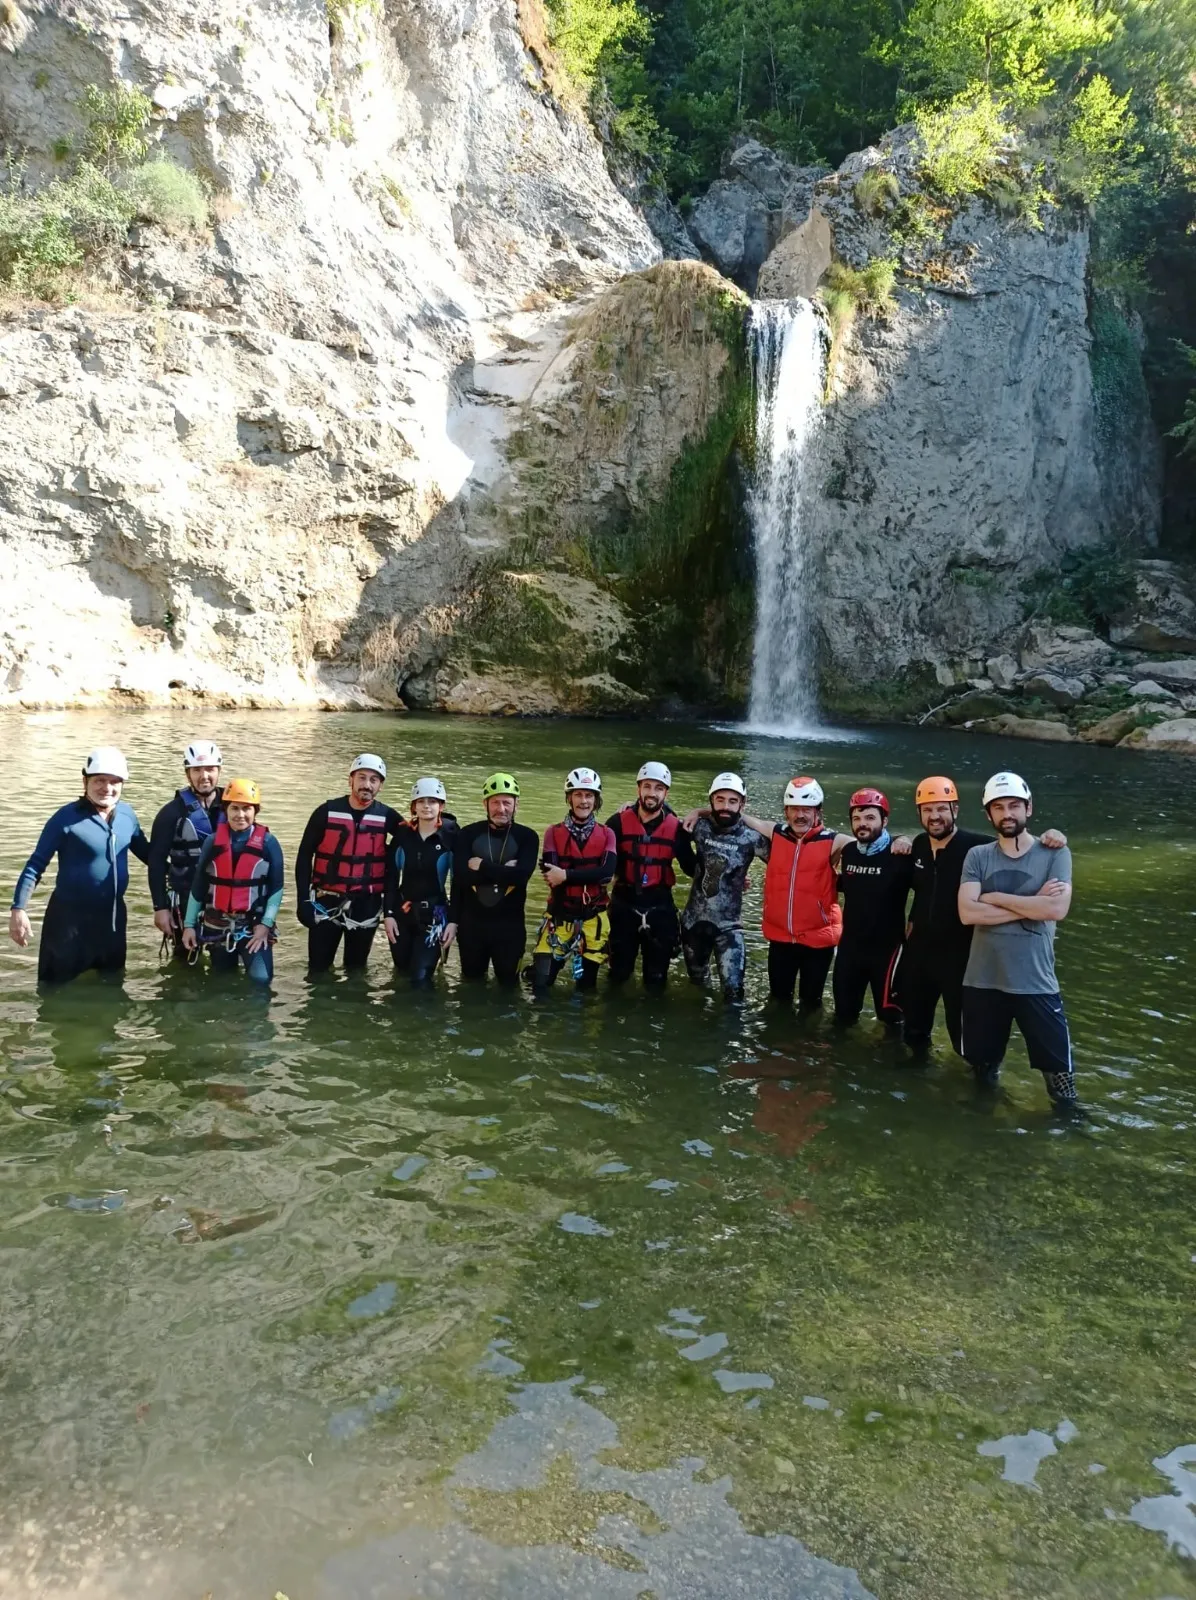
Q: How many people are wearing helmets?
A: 13